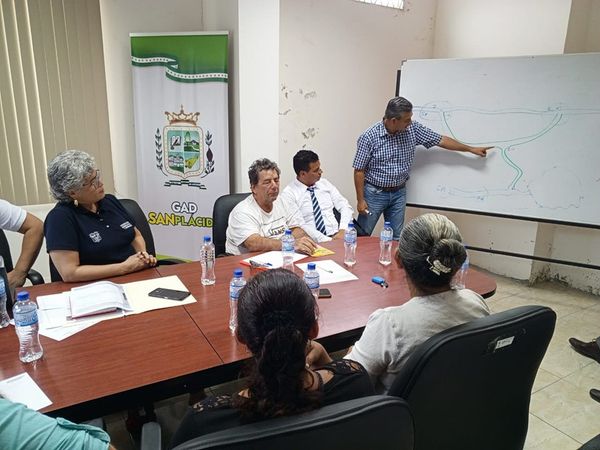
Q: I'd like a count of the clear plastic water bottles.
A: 9